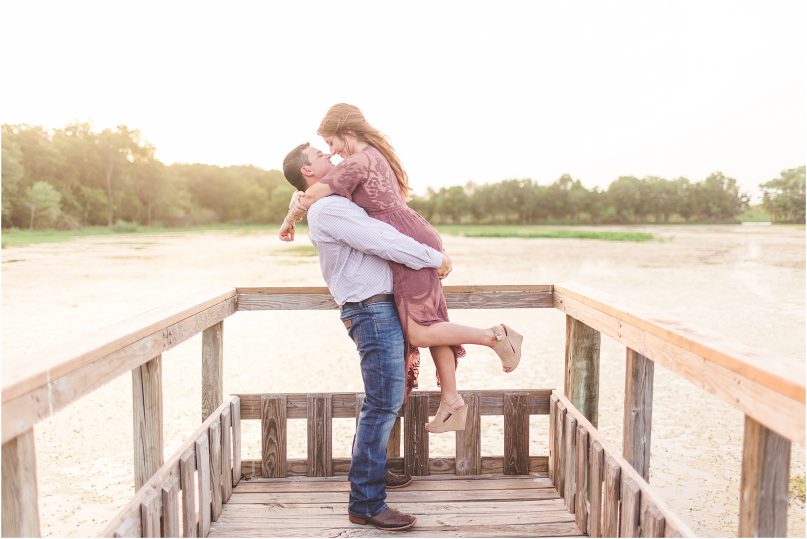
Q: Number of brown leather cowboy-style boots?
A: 2